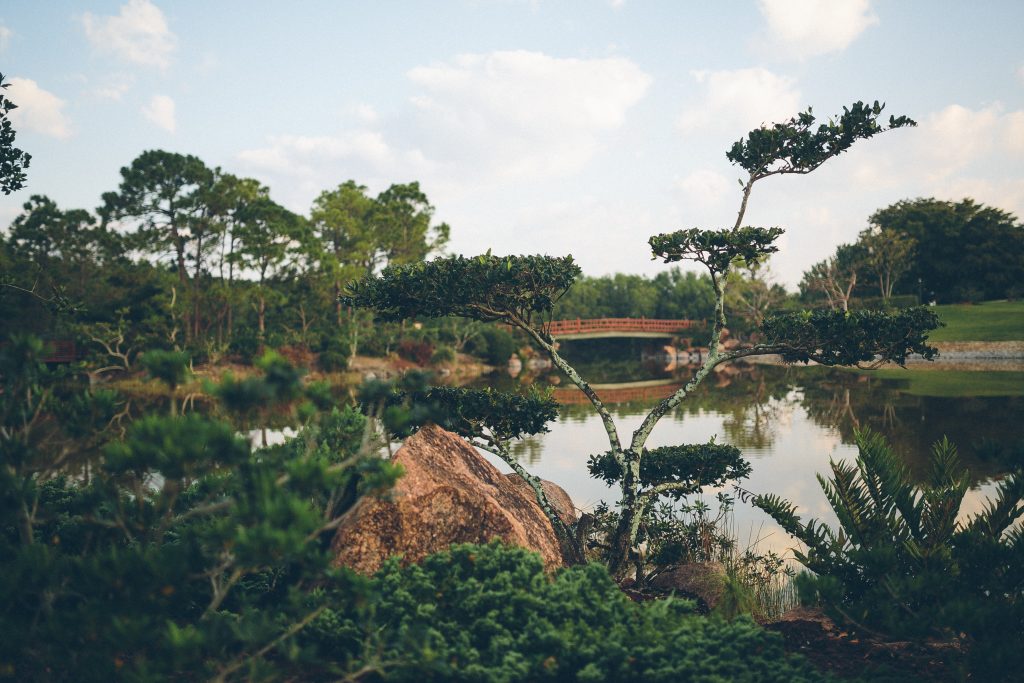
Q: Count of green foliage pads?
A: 6